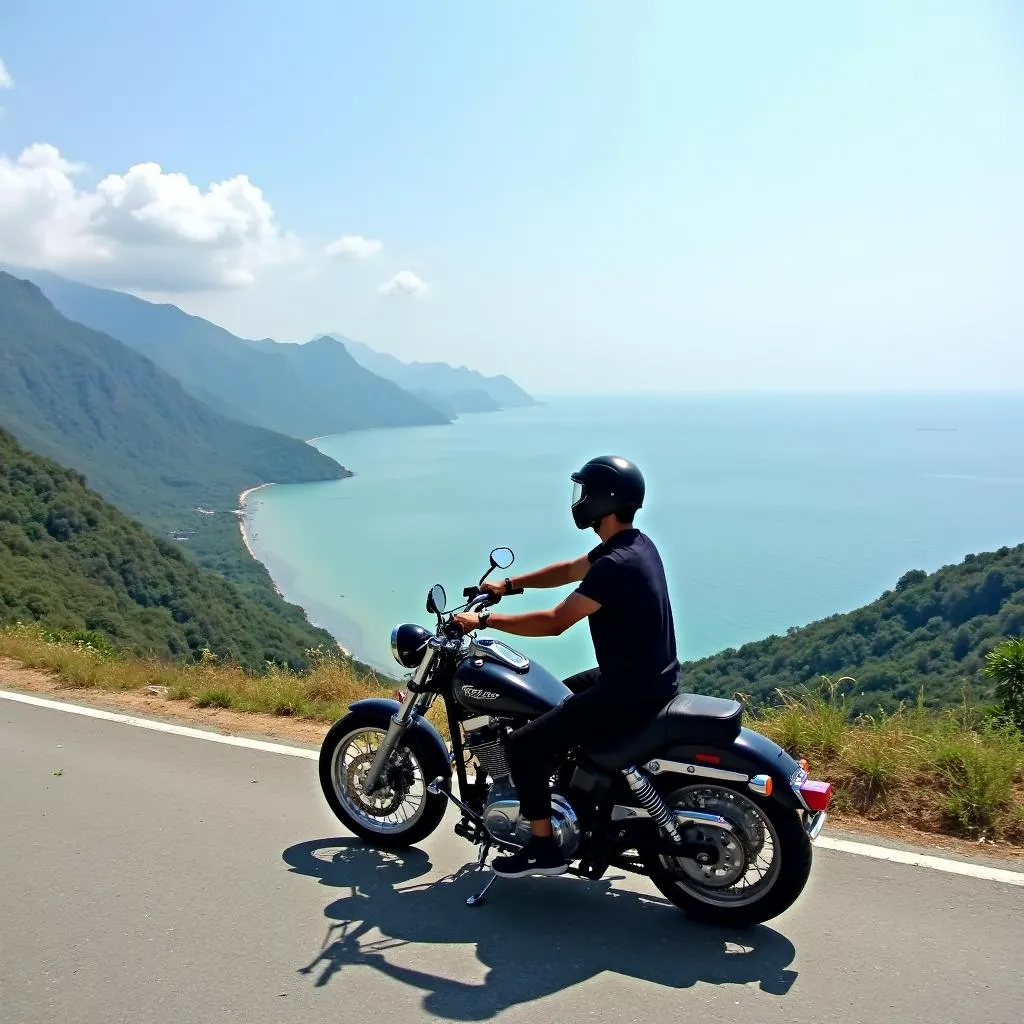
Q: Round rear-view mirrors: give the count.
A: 2